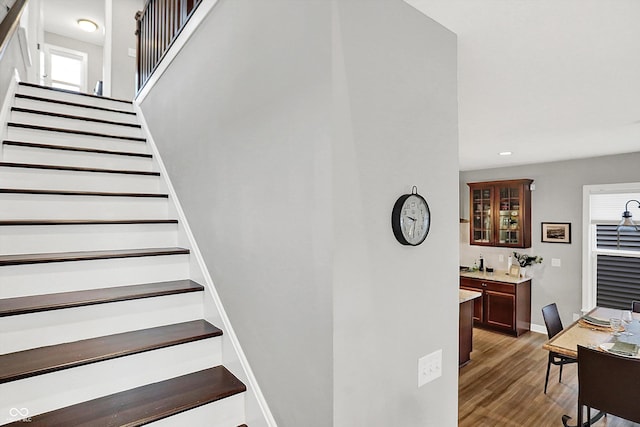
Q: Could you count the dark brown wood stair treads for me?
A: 12